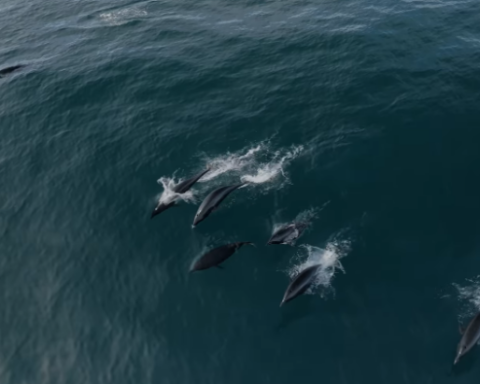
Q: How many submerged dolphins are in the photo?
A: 1